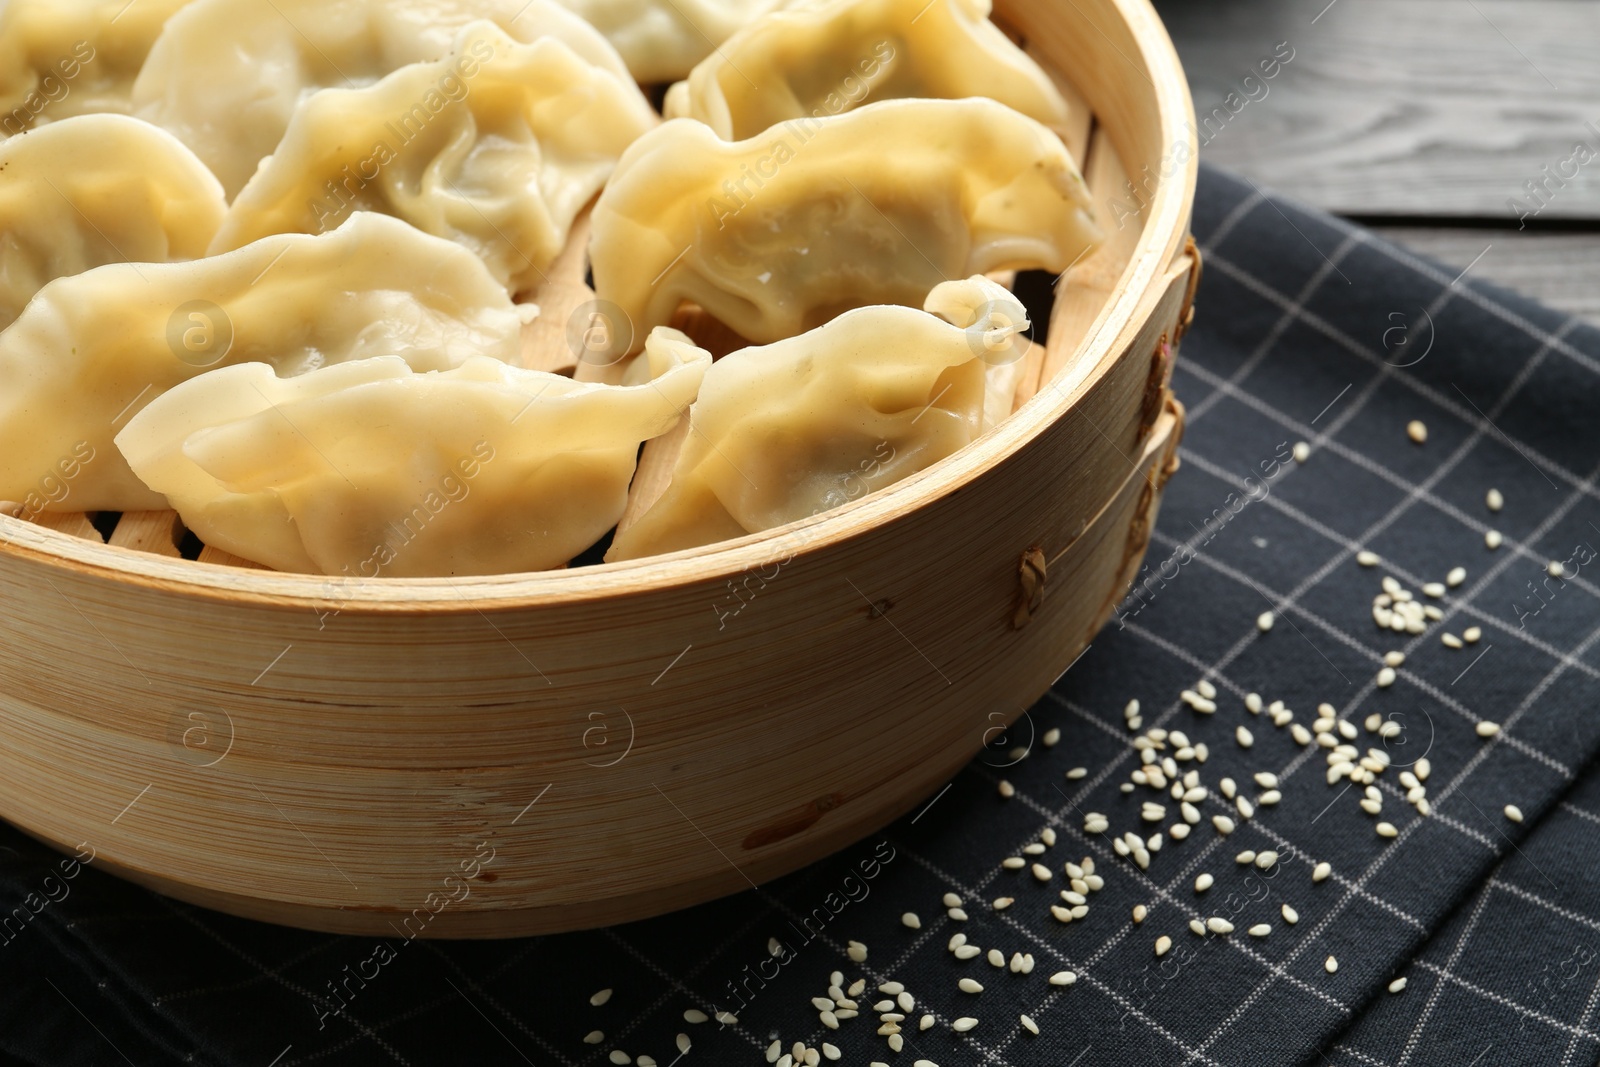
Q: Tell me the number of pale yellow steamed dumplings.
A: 10